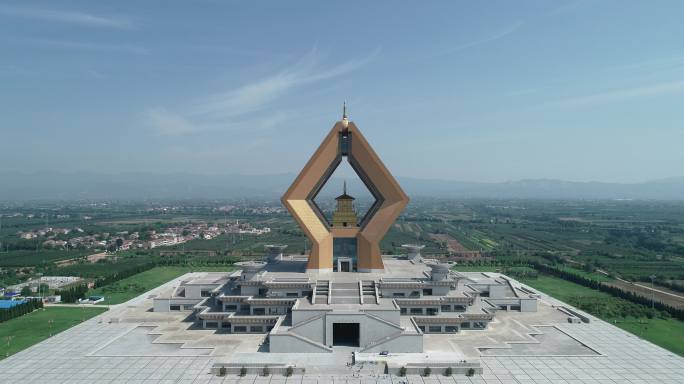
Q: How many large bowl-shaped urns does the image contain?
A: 4